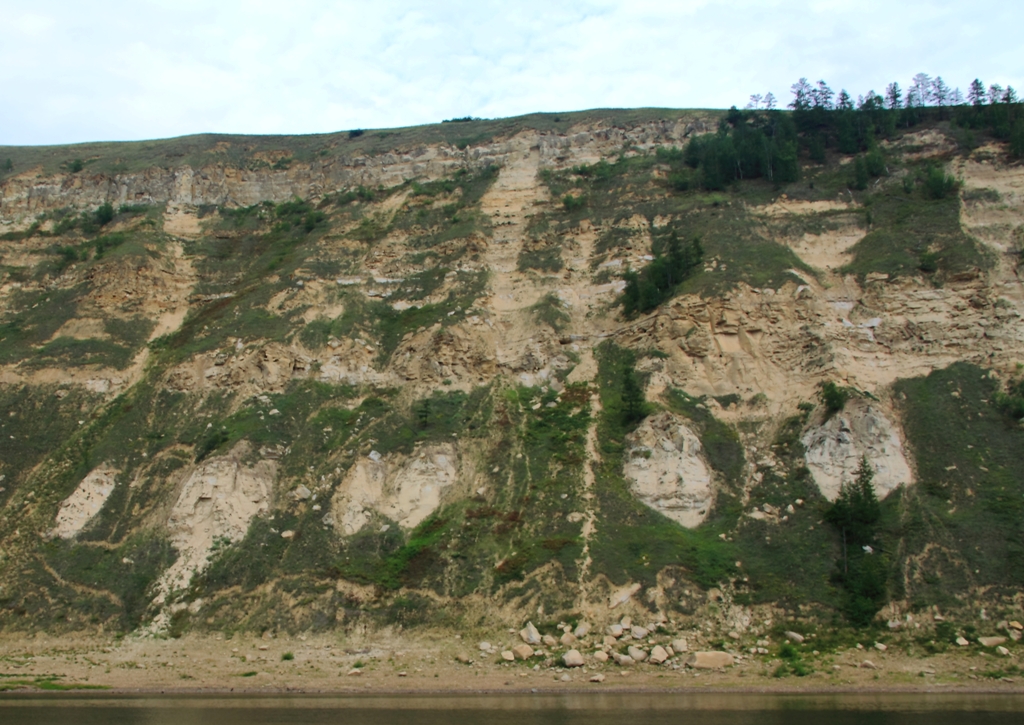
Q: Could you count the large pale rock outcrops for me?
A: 5